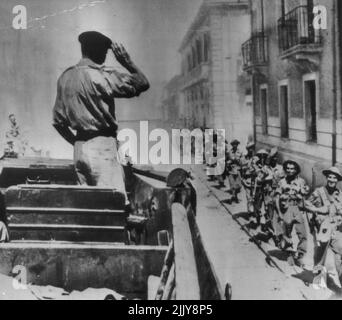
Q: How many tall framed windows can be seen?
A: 3